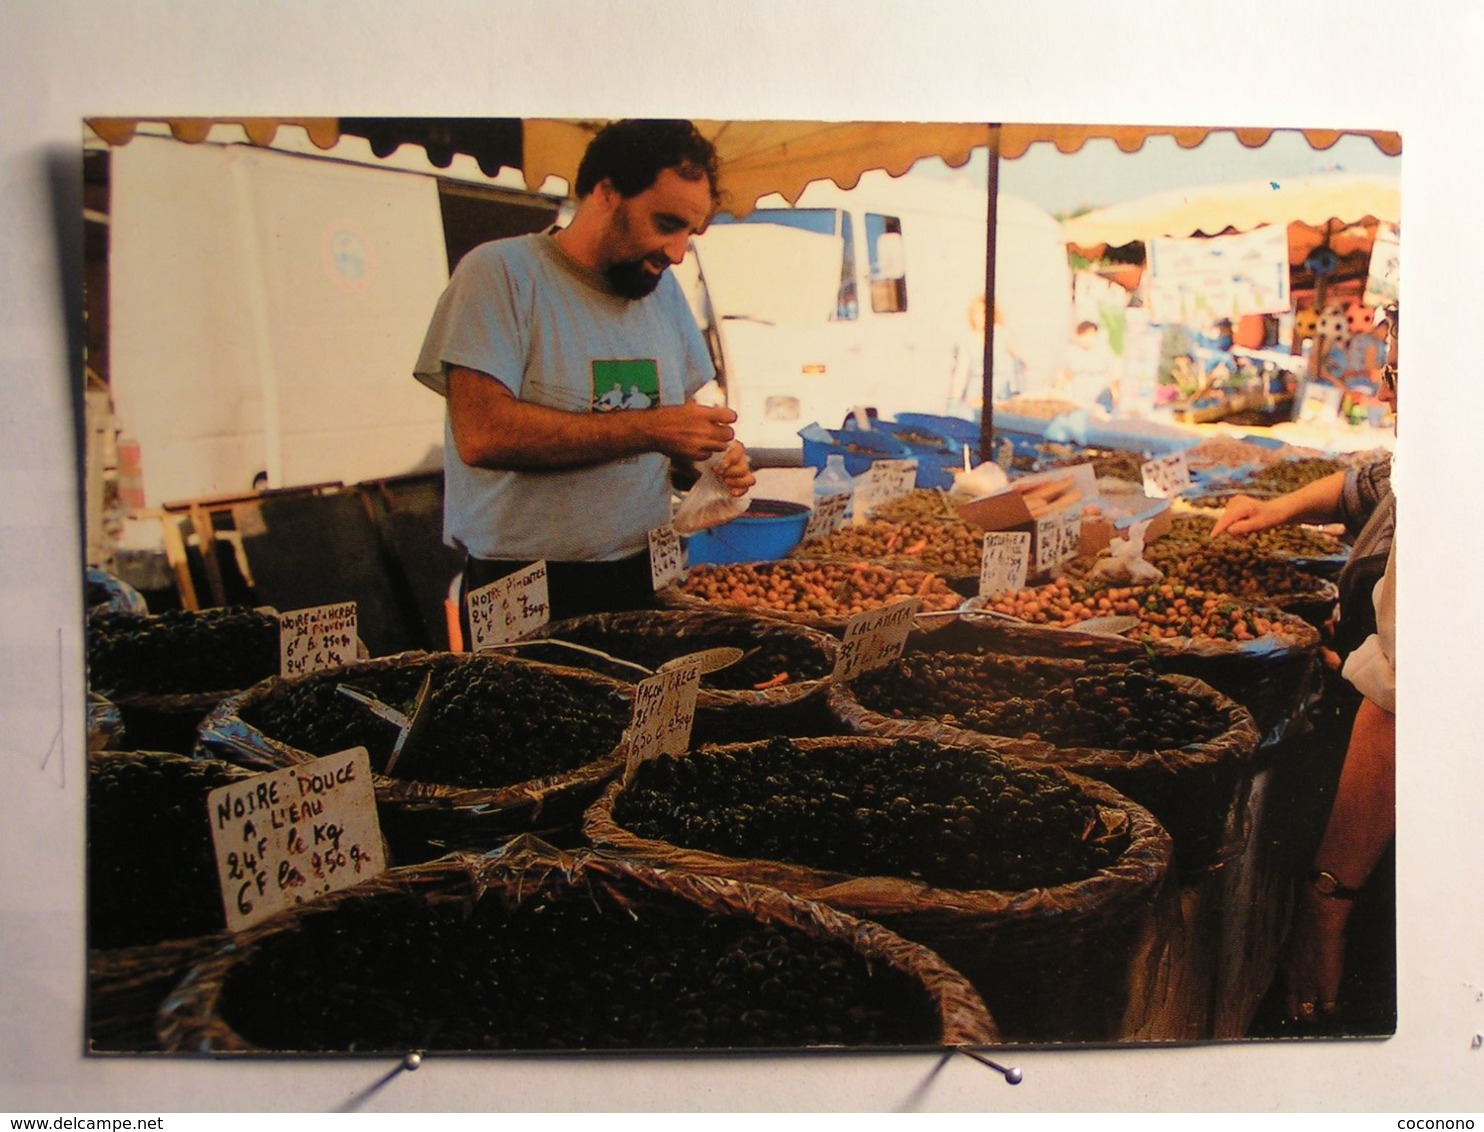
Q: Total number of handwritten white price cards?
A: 11